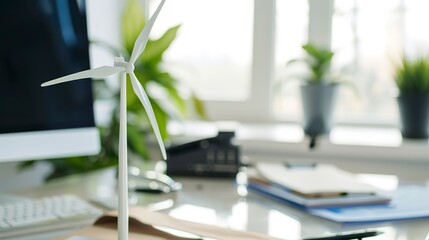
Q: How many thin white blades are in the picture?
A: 3